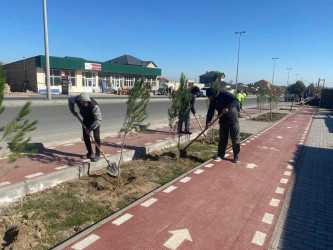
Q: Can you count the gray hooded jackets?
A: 1